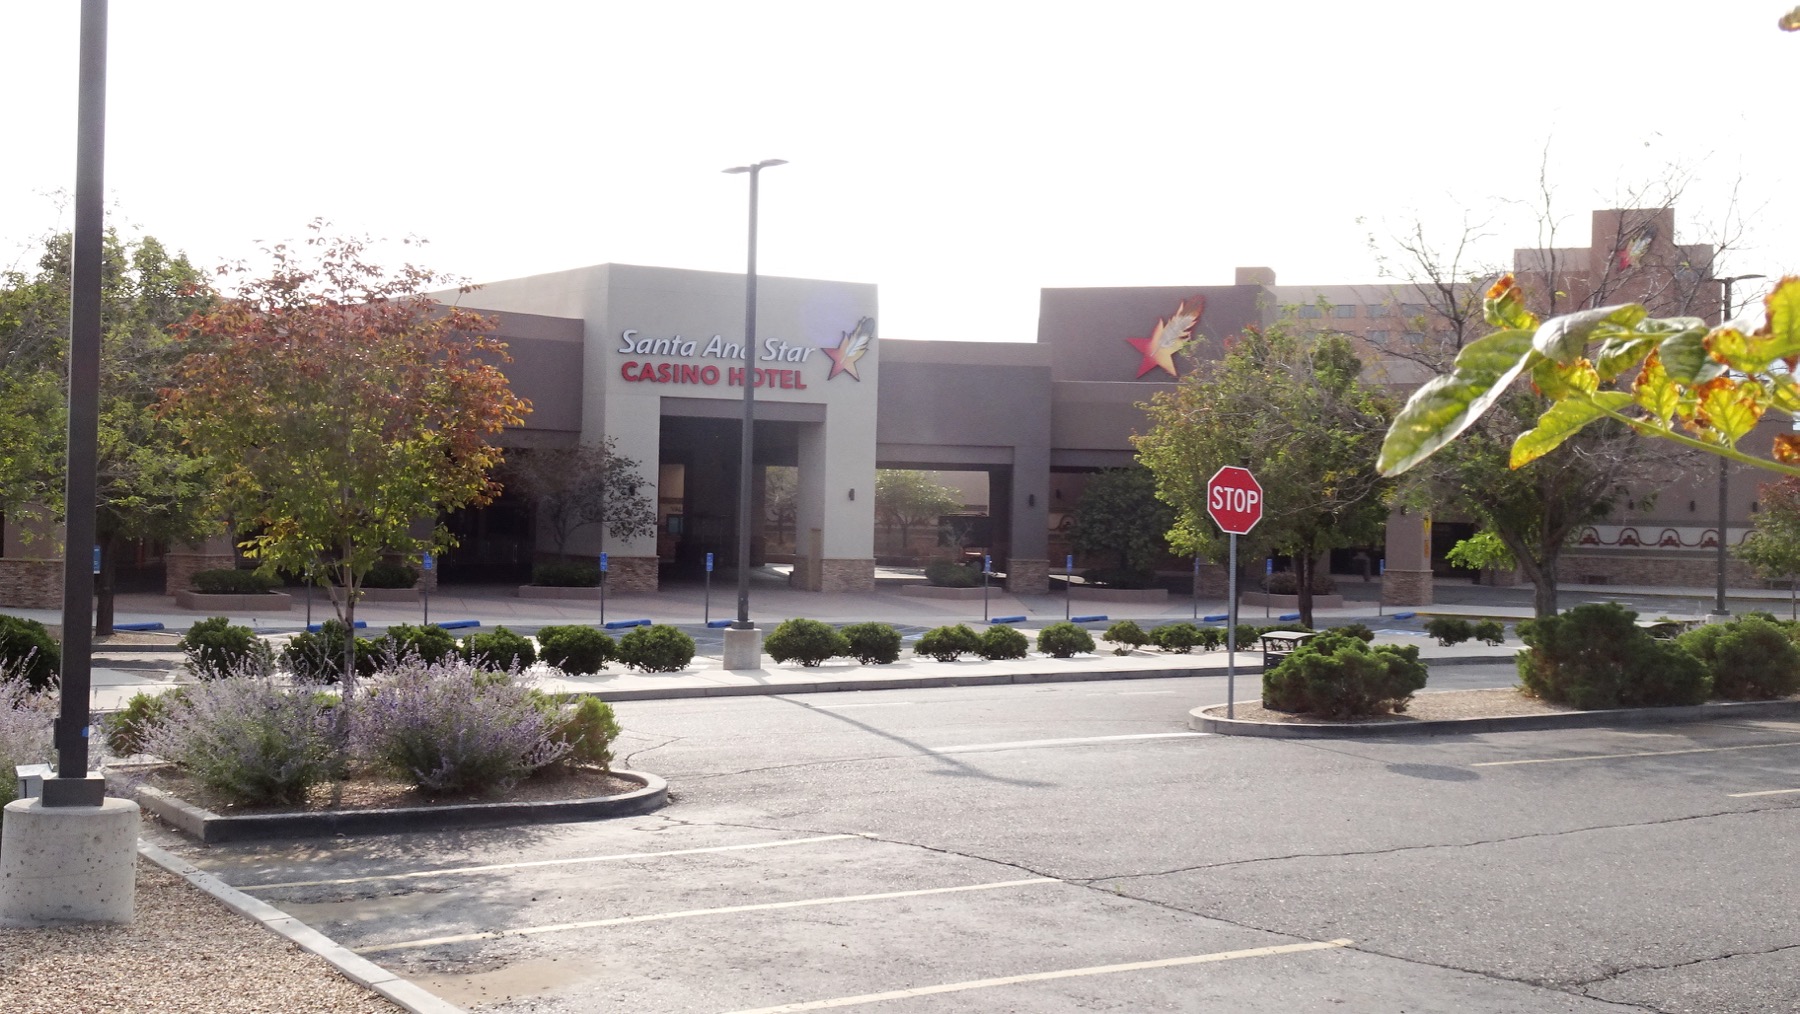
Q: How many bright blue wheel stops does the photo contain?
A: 10